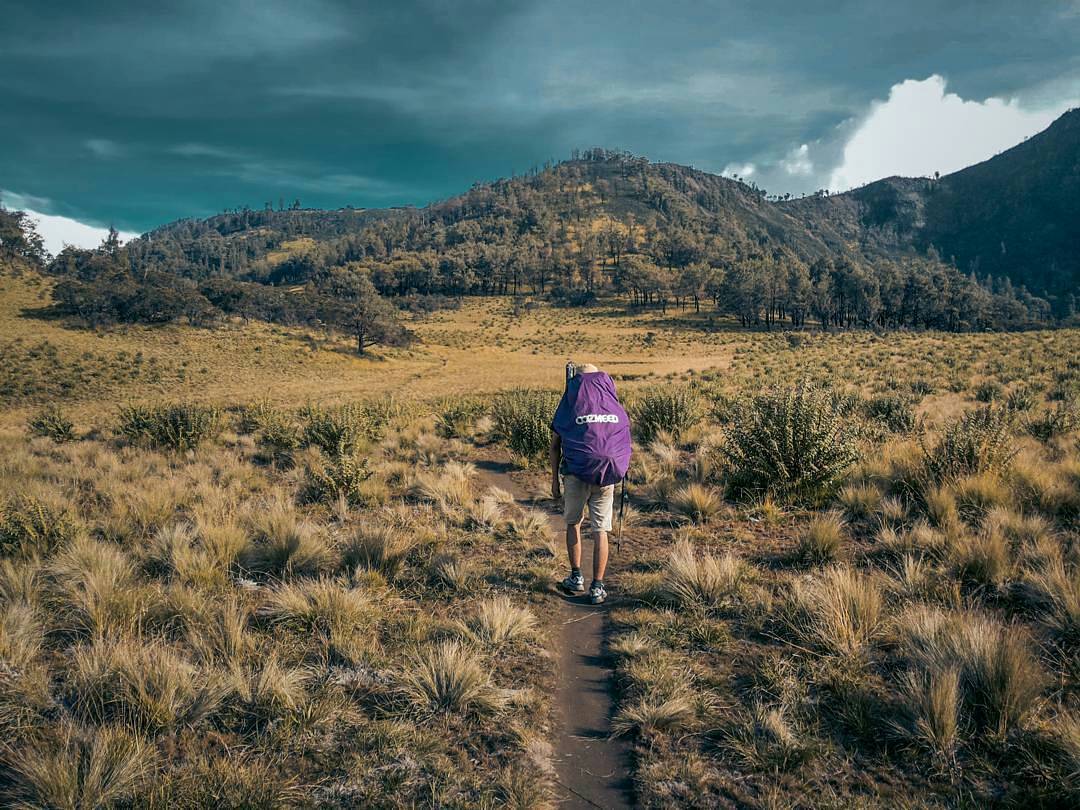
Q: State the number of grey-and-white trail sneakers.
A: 2